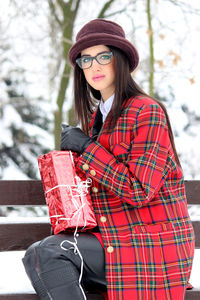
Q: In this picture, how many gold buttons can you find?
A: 5